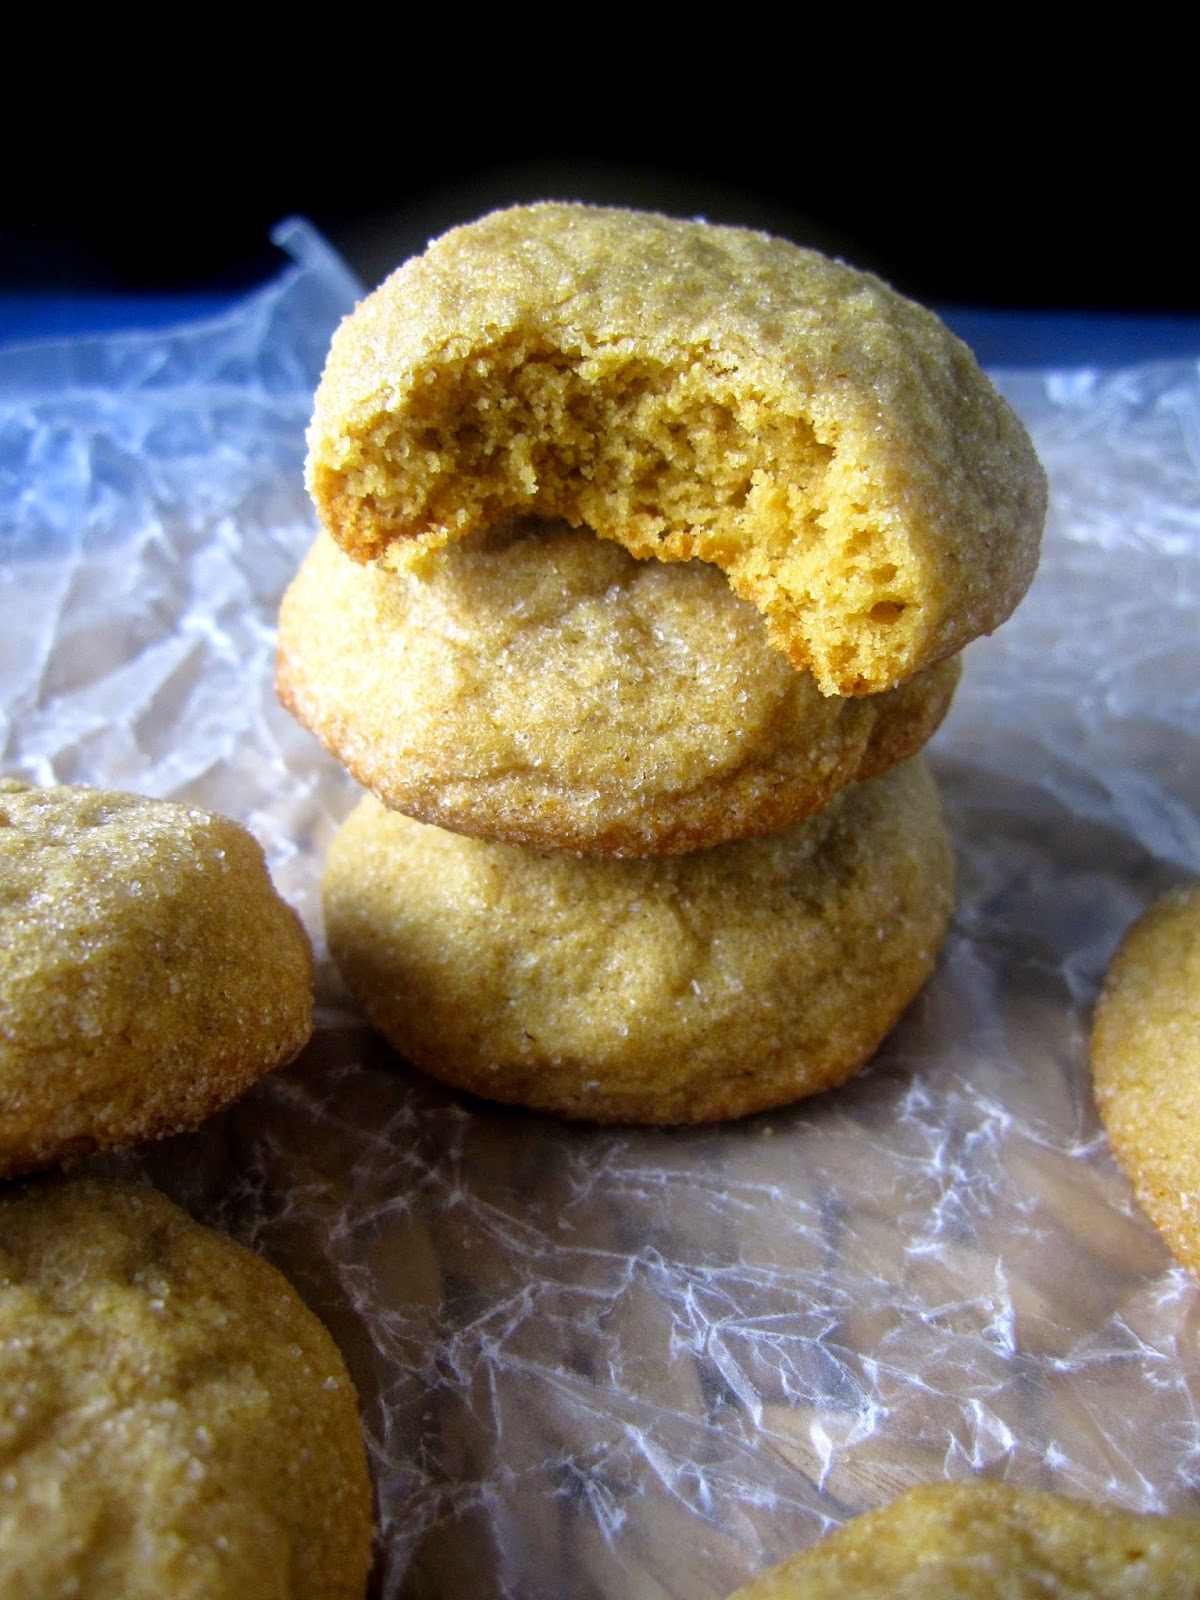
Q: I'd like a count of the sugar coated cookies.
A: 7